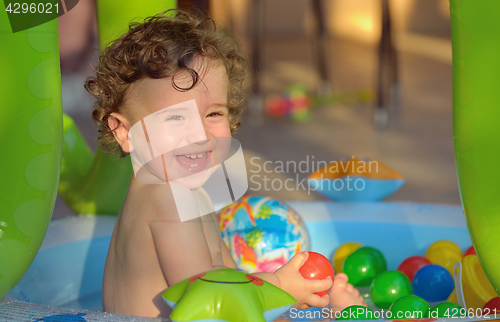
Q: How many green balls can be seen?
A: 5